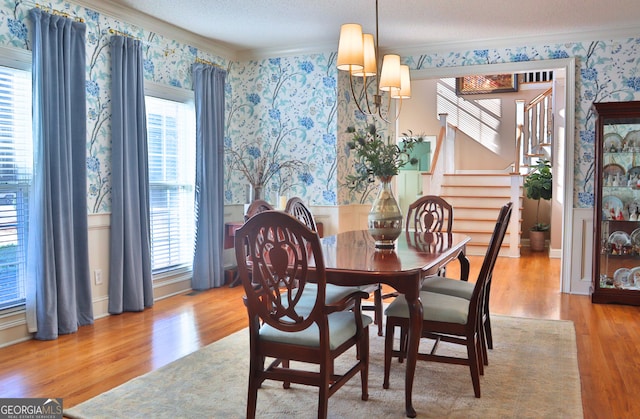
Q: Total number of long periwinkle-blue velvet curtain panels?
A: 3